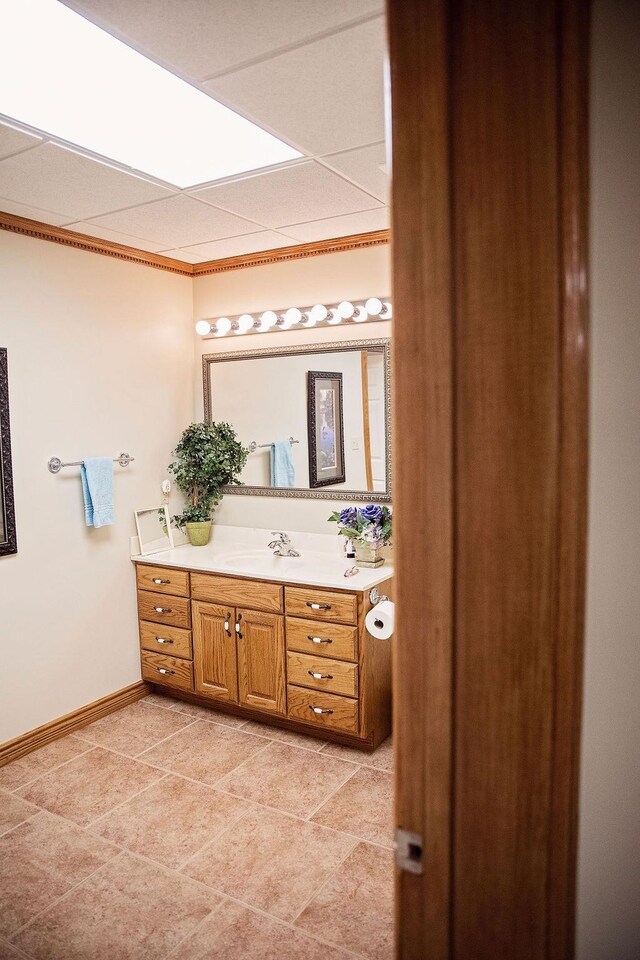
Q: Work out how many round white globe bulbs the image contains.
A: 8